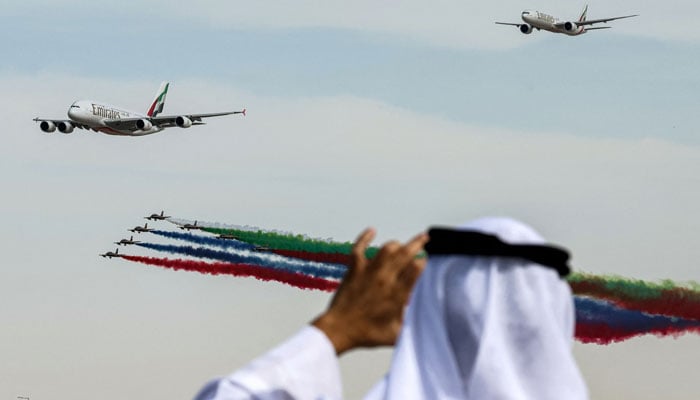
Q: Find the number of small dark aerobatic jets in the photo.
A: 7